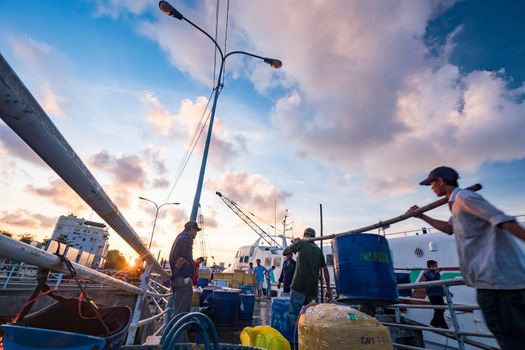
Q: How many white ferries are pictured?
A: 1